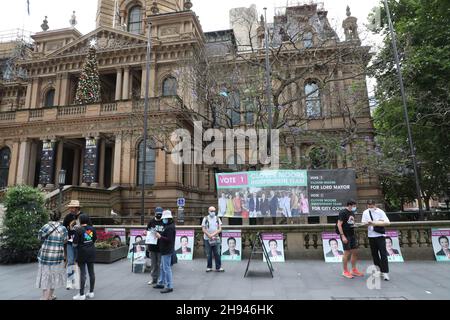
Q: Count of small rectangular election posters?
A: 8